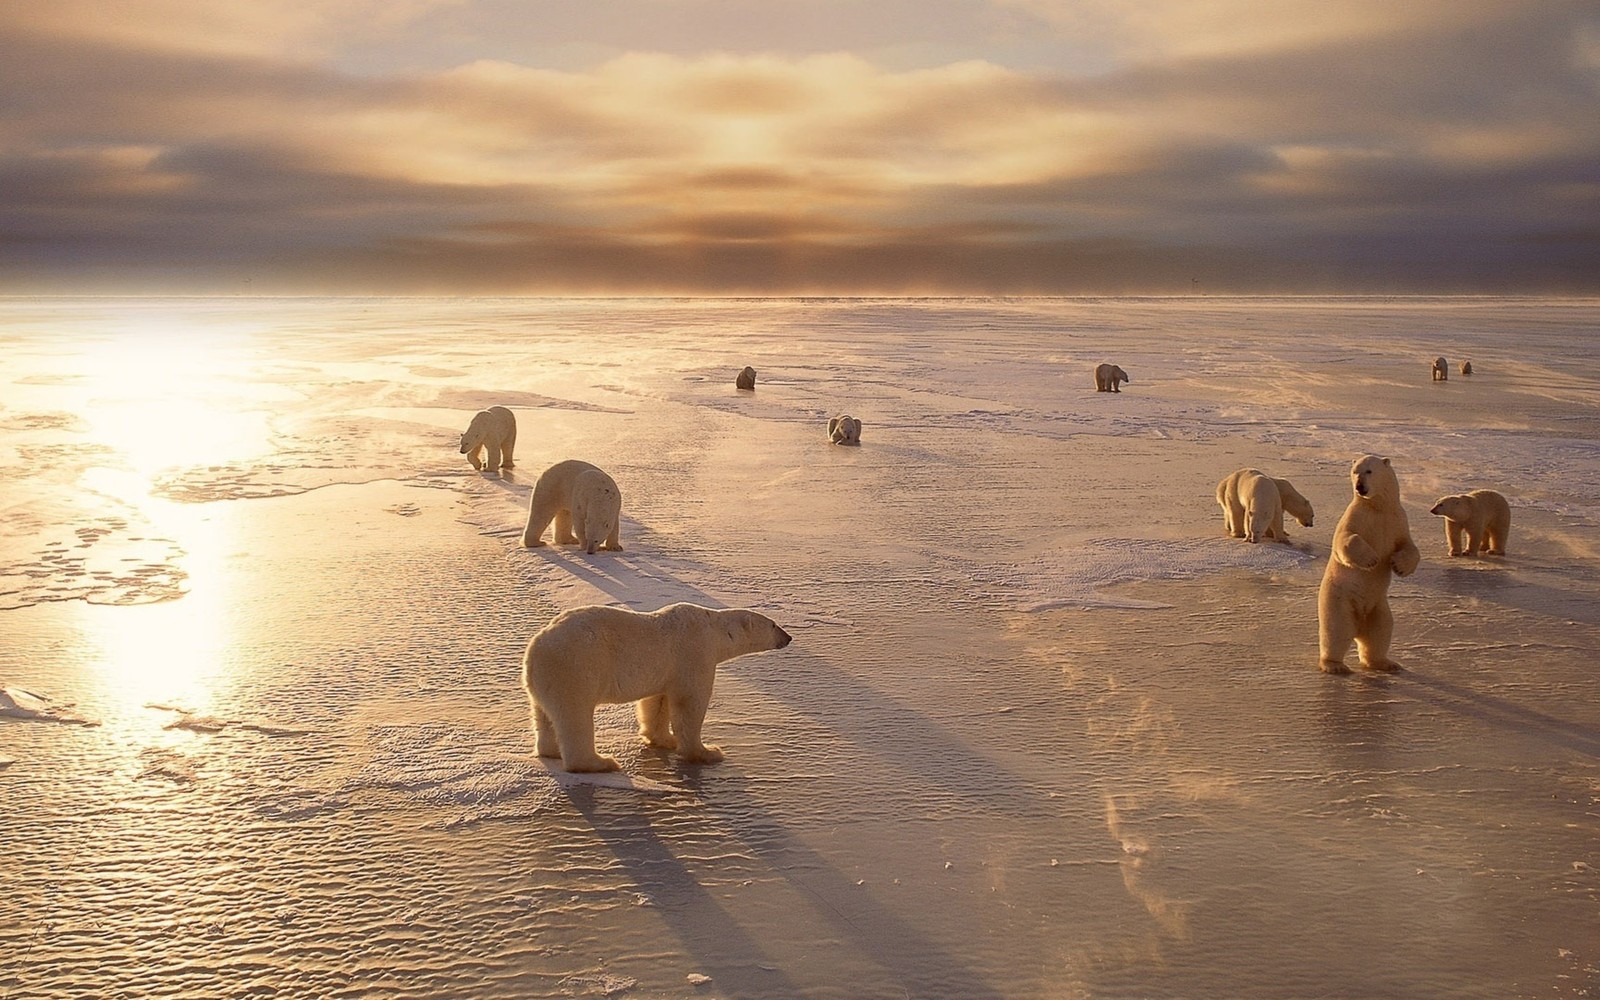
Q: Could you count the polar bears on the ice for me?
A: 12